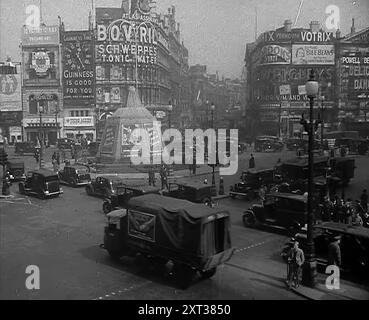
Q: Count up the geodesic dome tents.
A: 0